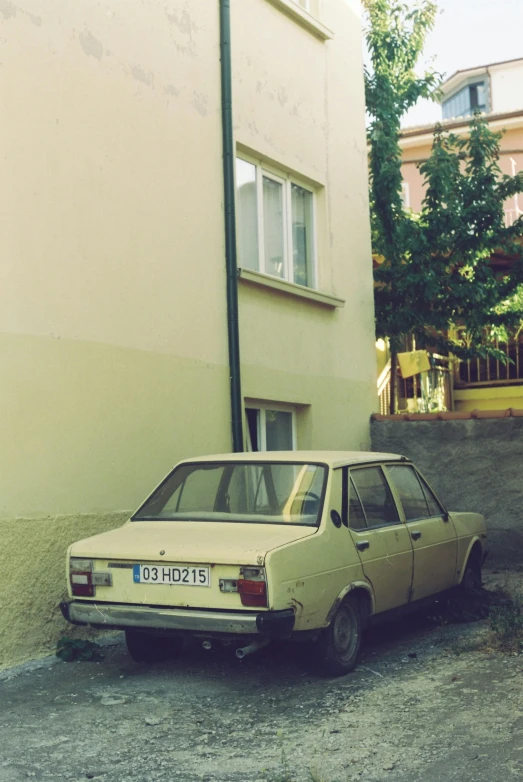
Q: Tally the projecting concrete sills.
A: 2